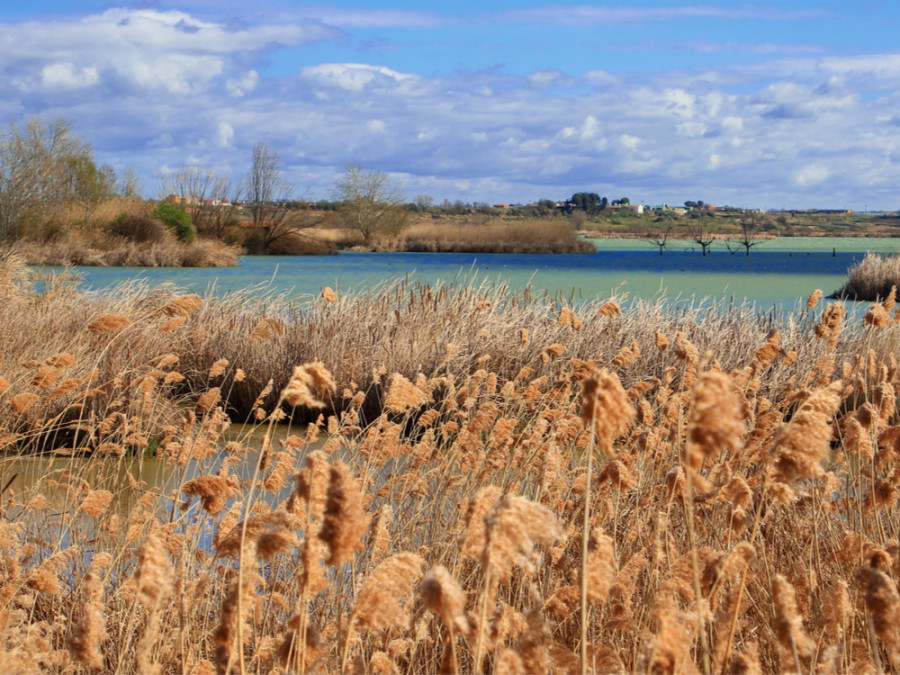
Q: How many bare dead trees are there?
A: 3